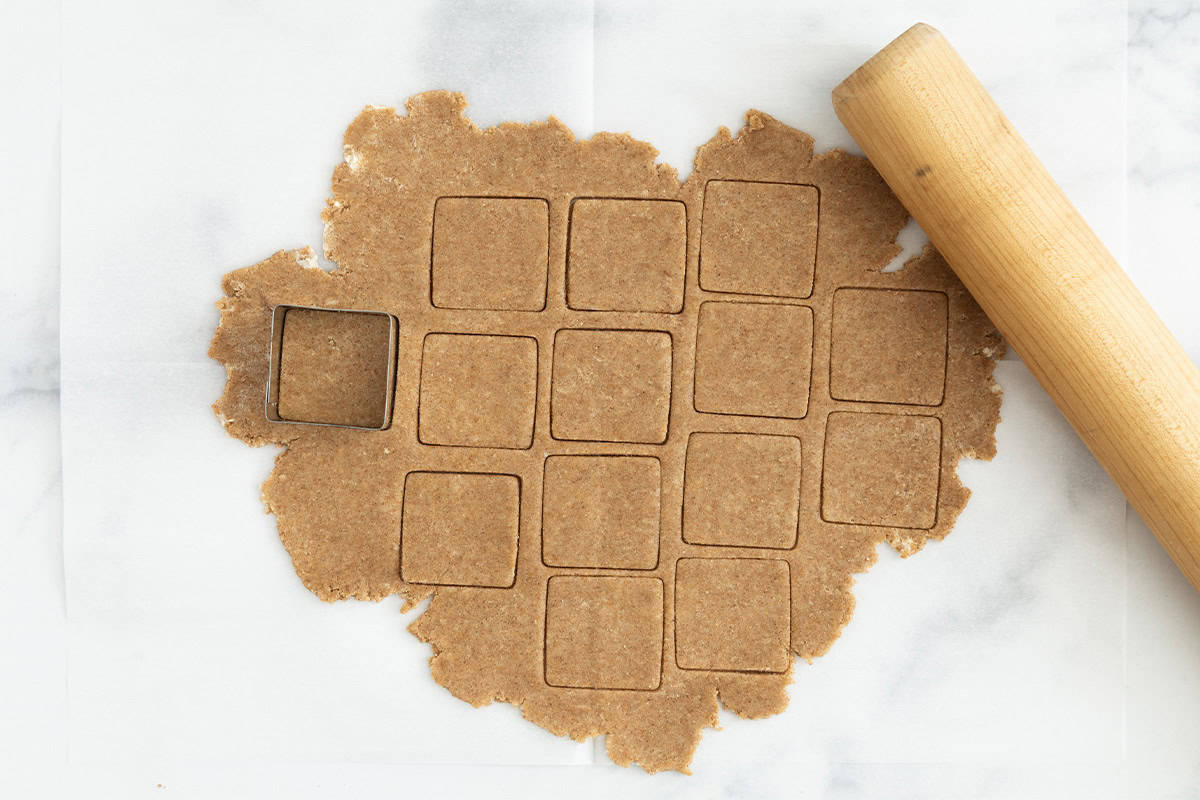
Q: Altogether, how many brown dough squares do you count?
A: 14